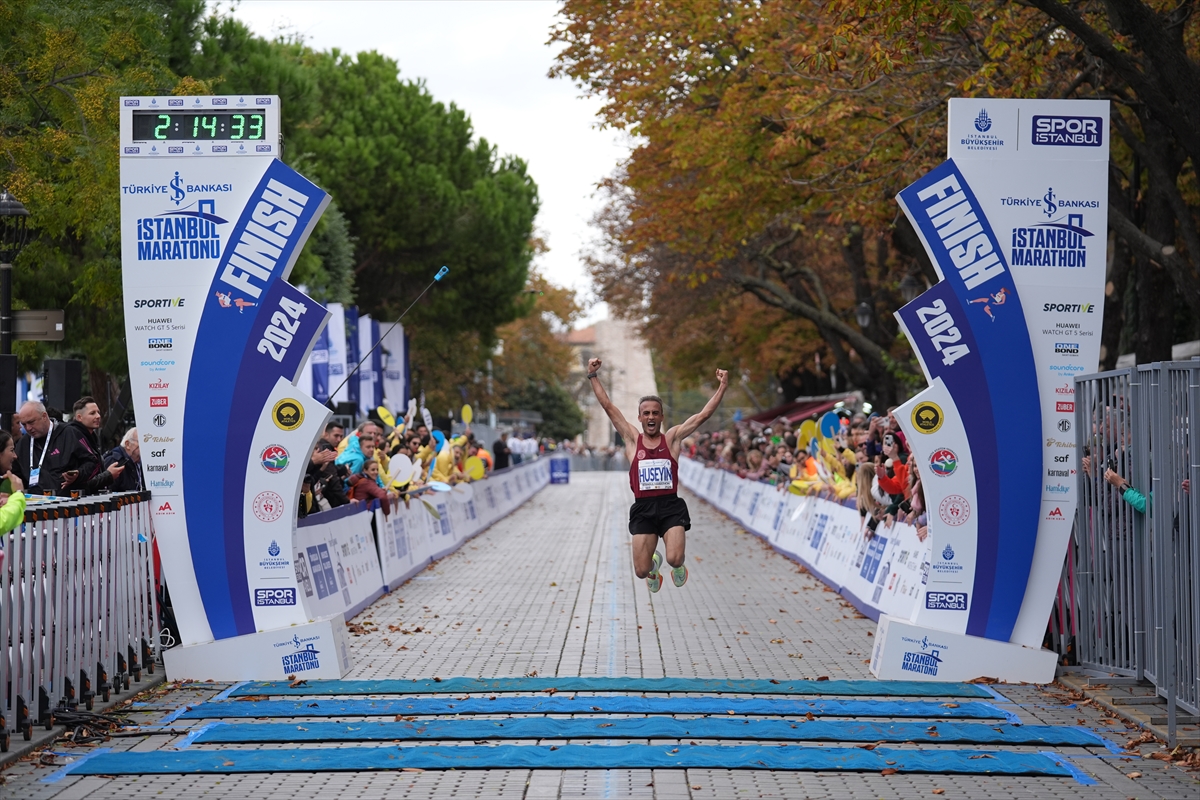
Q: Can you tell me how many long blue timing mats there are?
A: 4